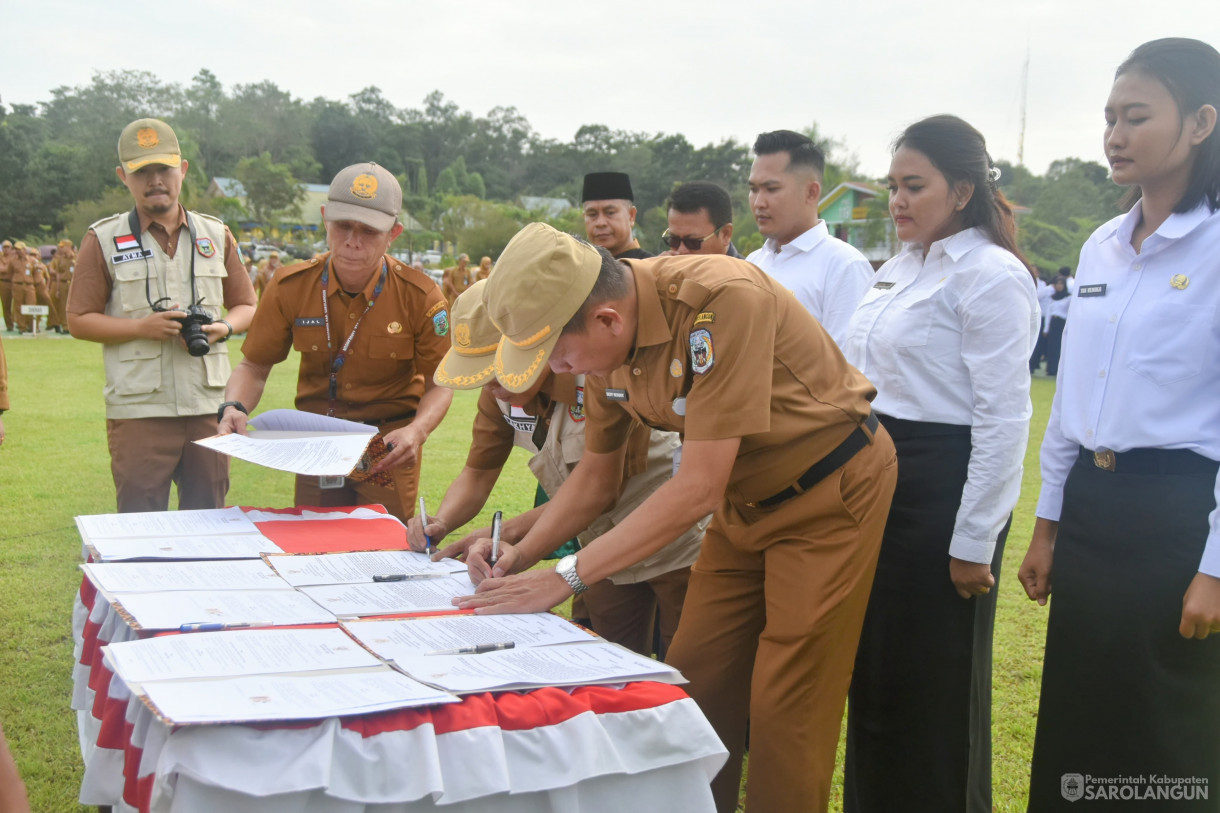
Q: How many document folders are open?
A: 6